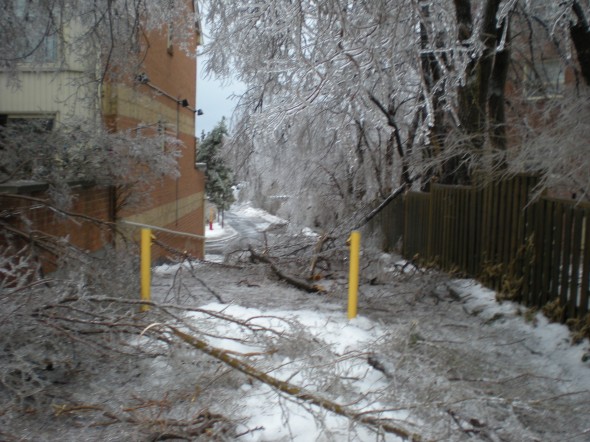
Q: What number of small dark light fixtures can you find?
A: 3